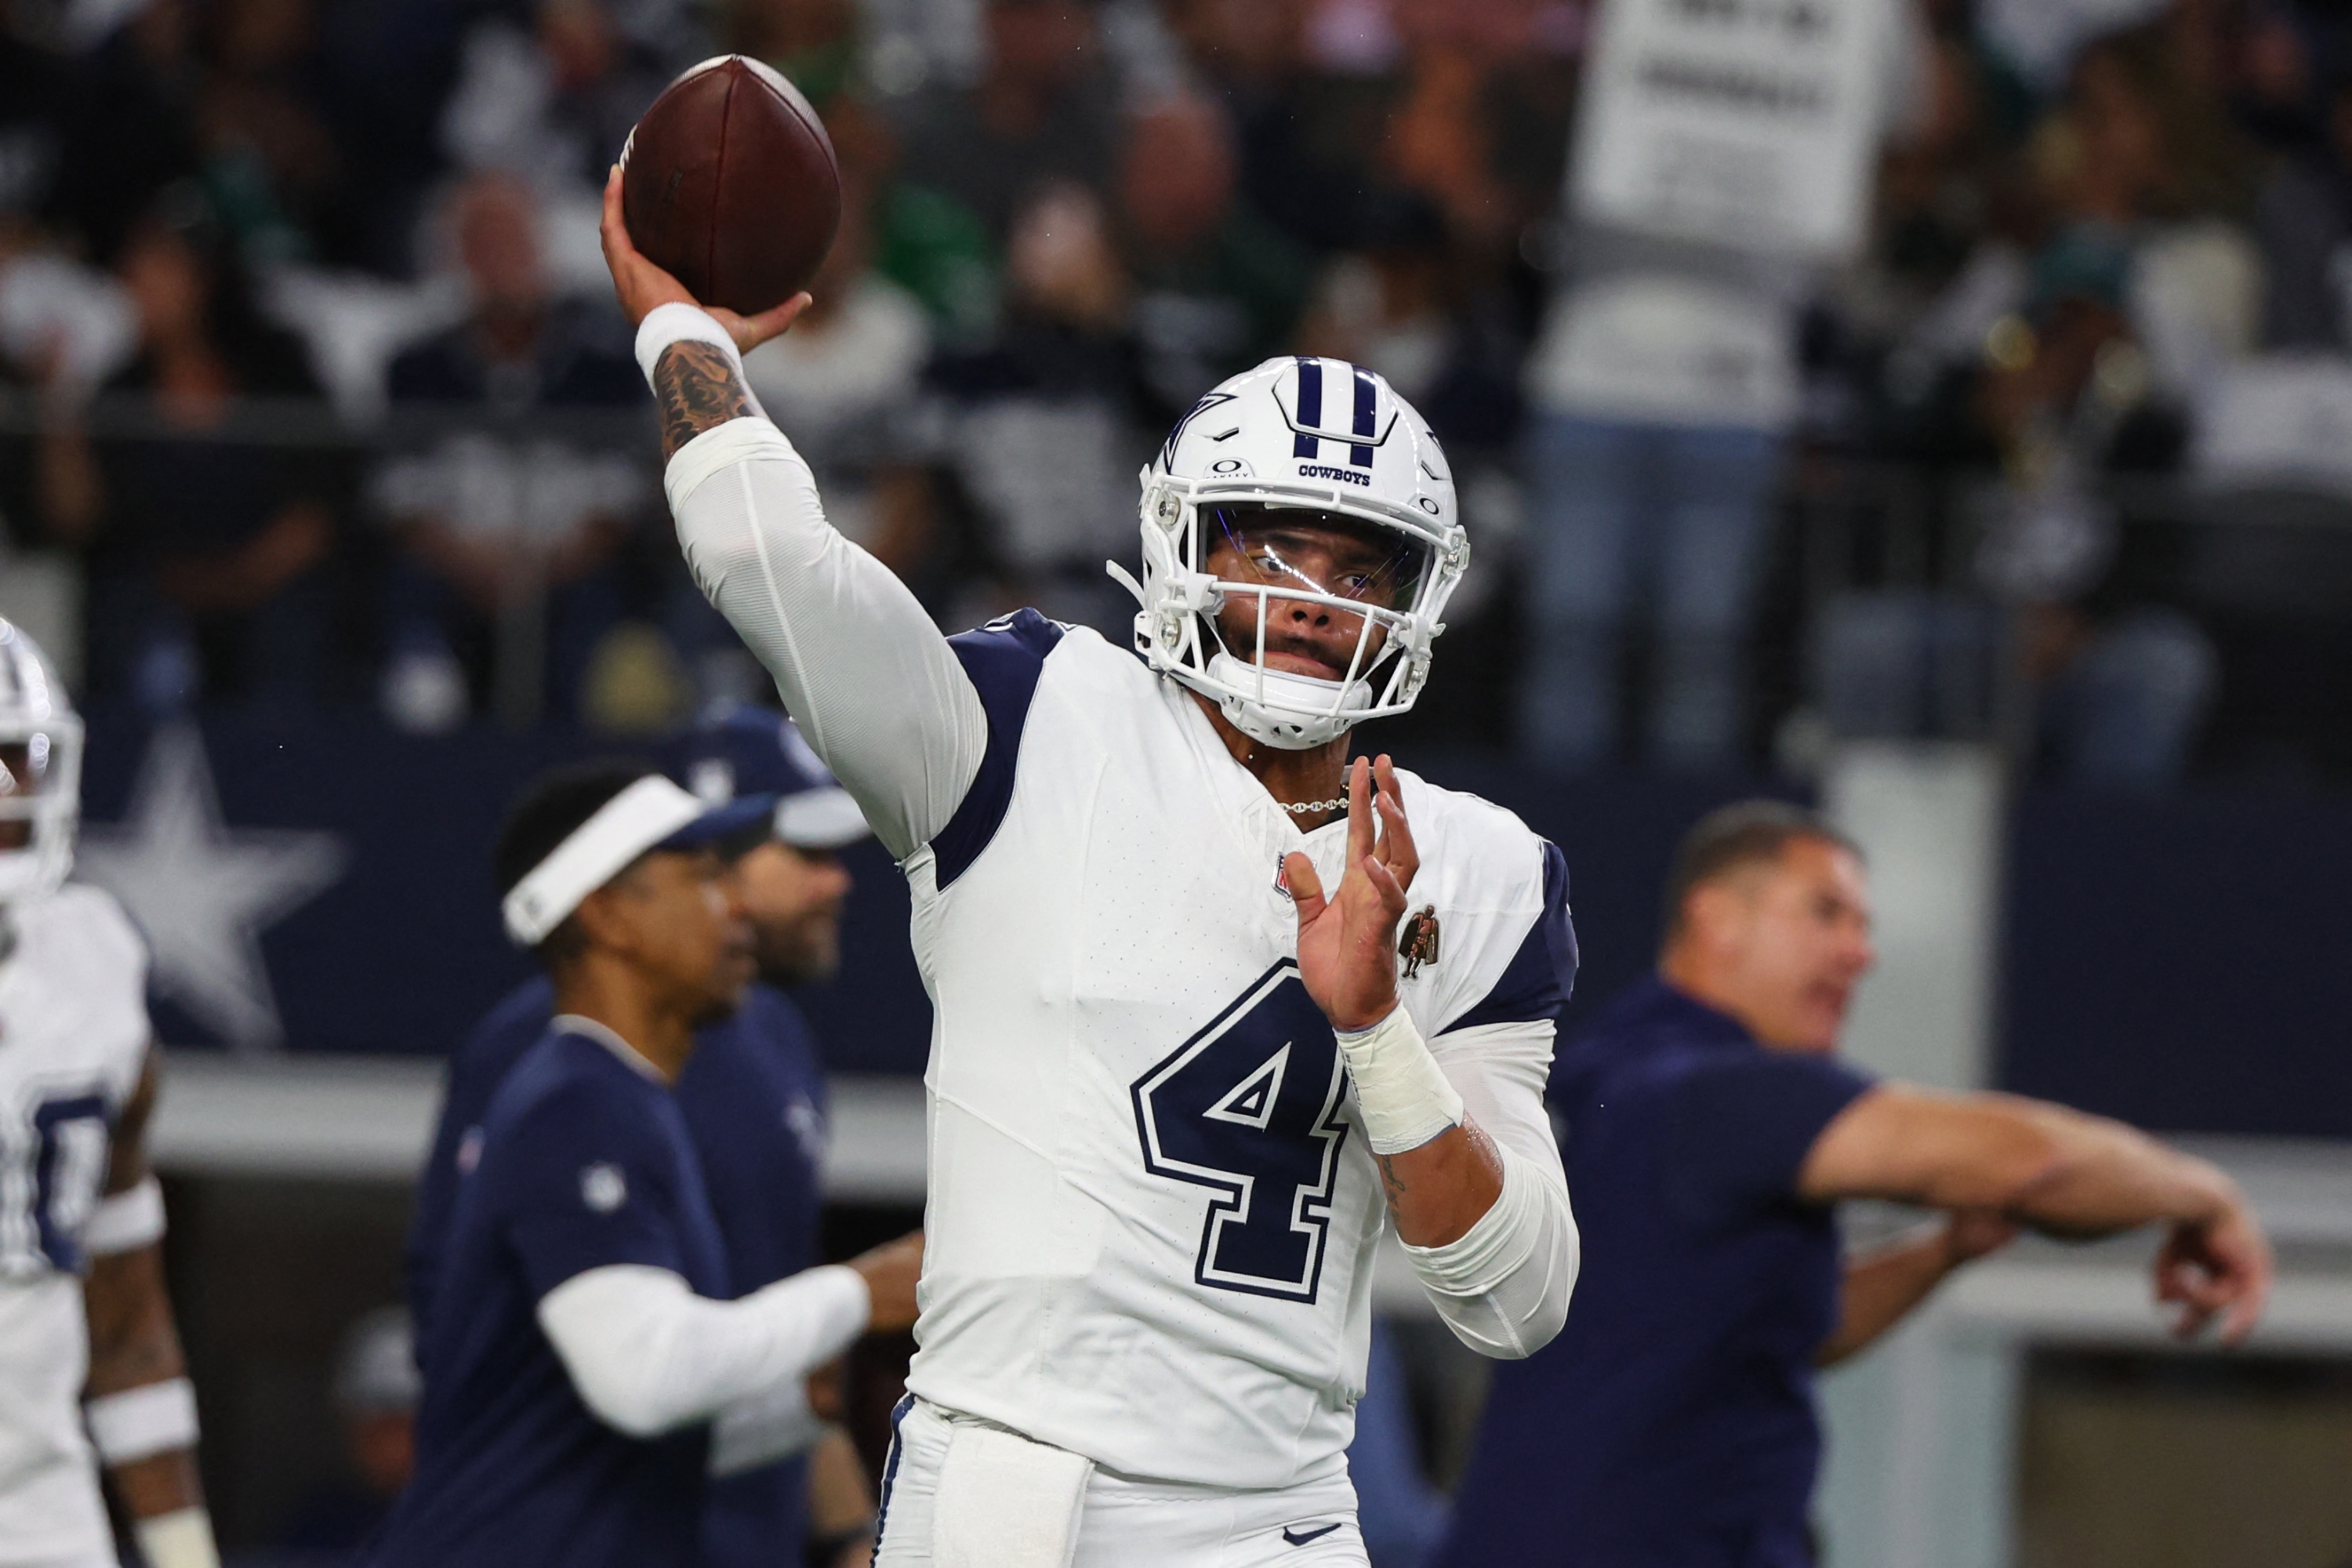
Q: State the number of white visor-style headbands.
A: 1